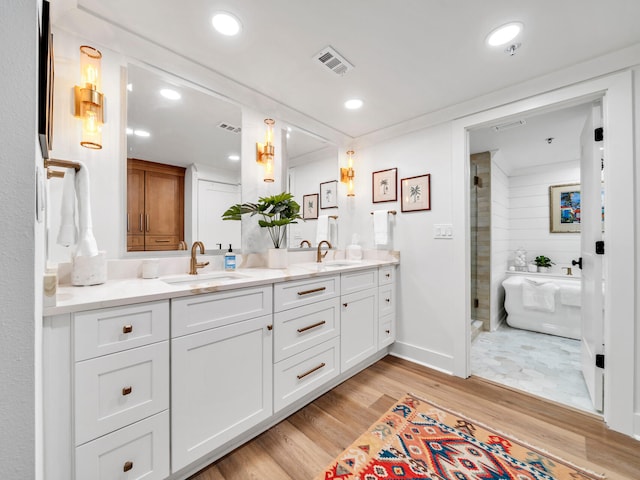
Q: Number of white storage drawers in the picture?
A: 9